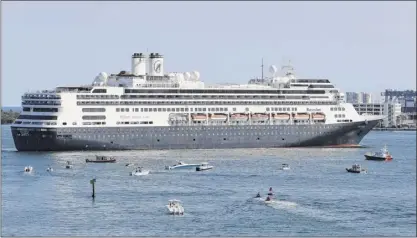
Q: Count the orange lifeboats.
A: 7